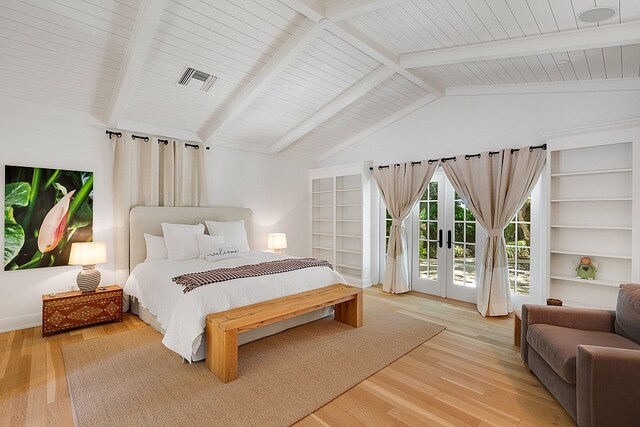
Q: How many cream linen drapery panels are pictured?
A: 4